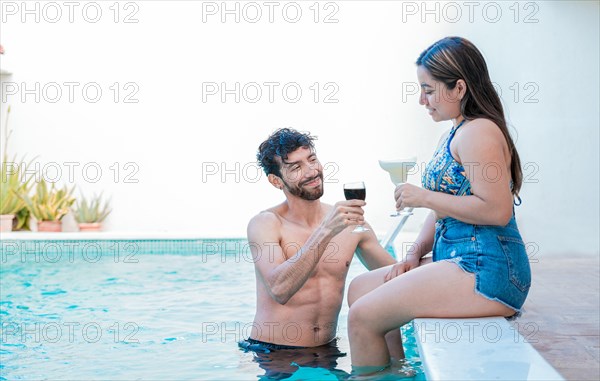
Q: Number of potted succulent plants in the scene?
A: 3